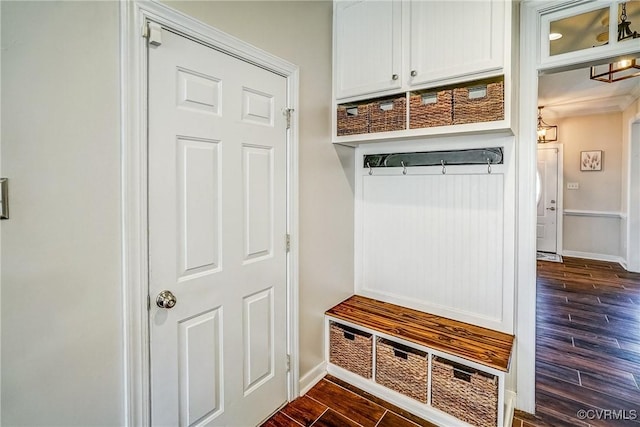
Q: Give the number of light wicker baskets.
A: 3